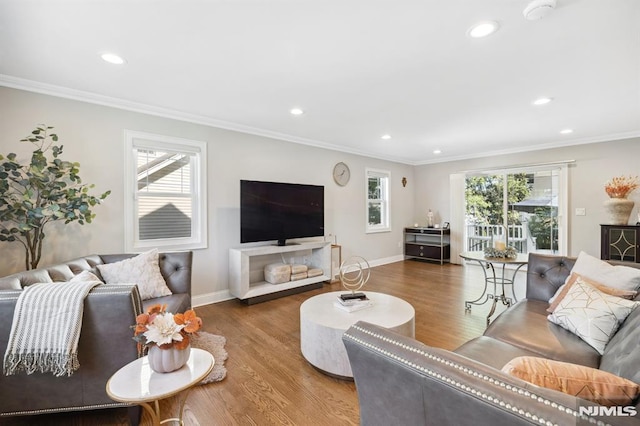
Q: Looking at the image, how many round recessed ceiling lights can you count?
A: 7